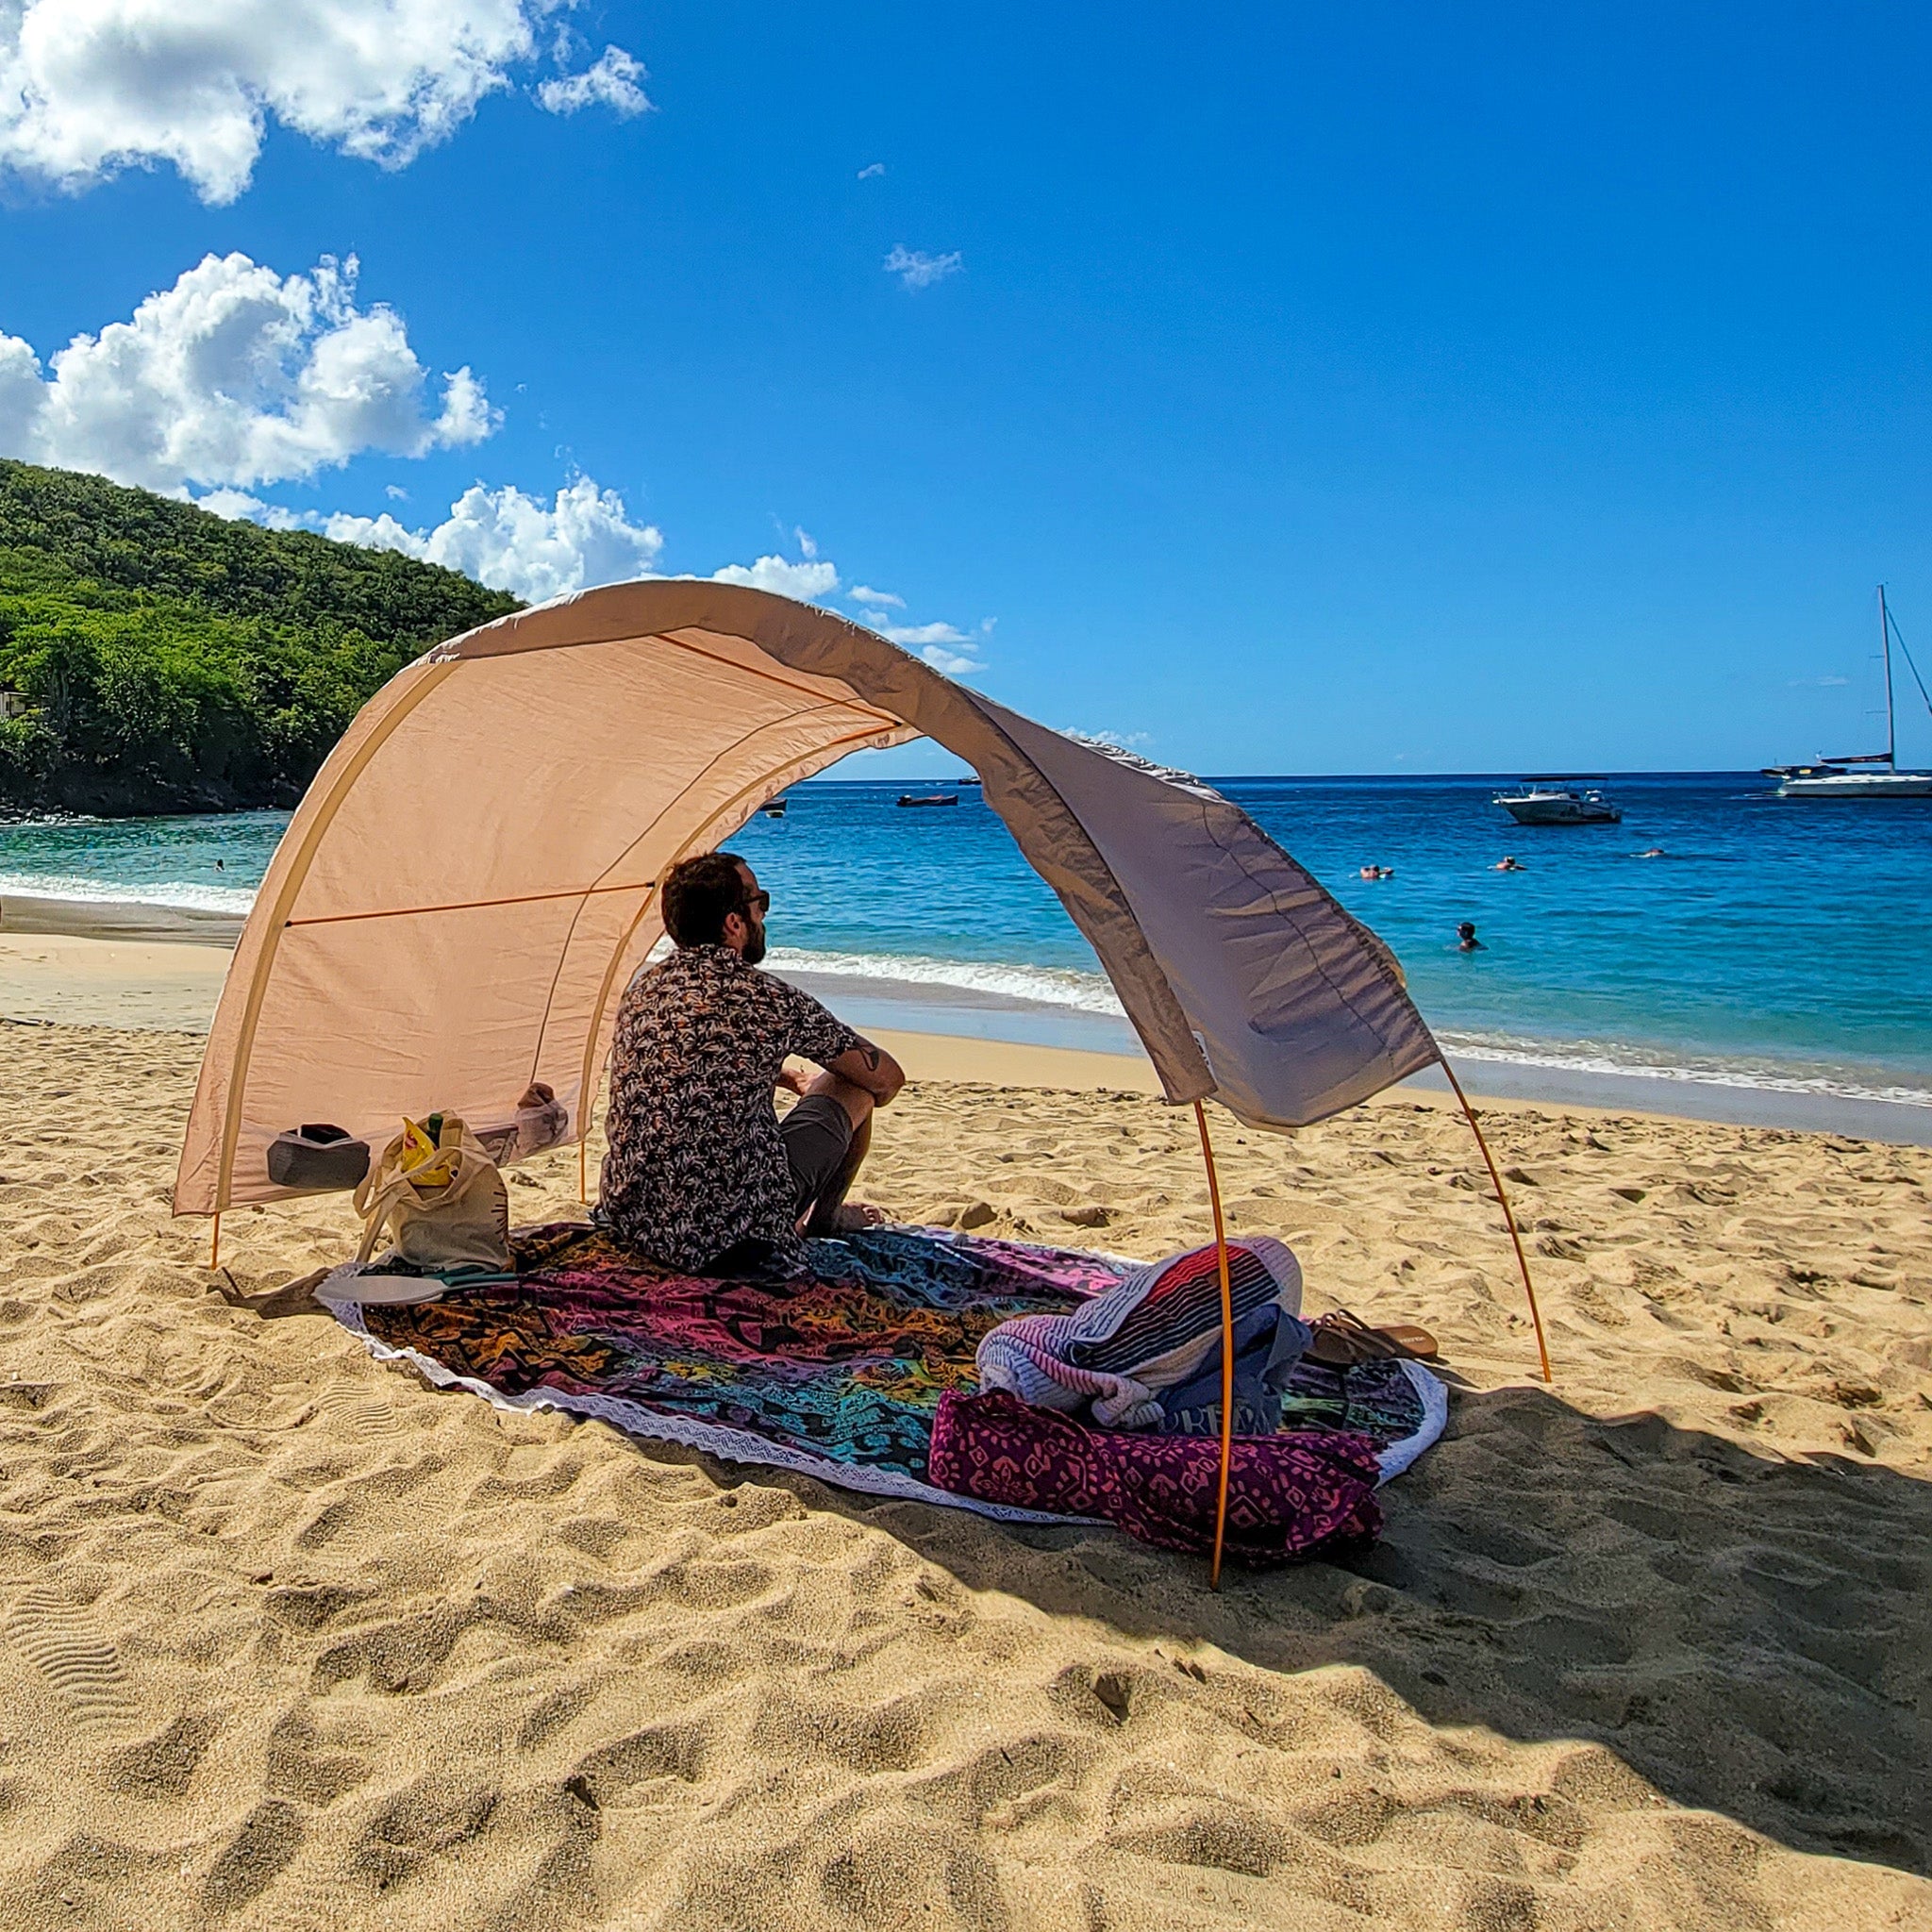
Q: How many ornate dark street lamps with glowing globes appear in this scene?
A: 0